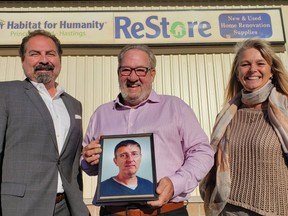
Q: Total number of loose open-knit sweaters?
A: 1